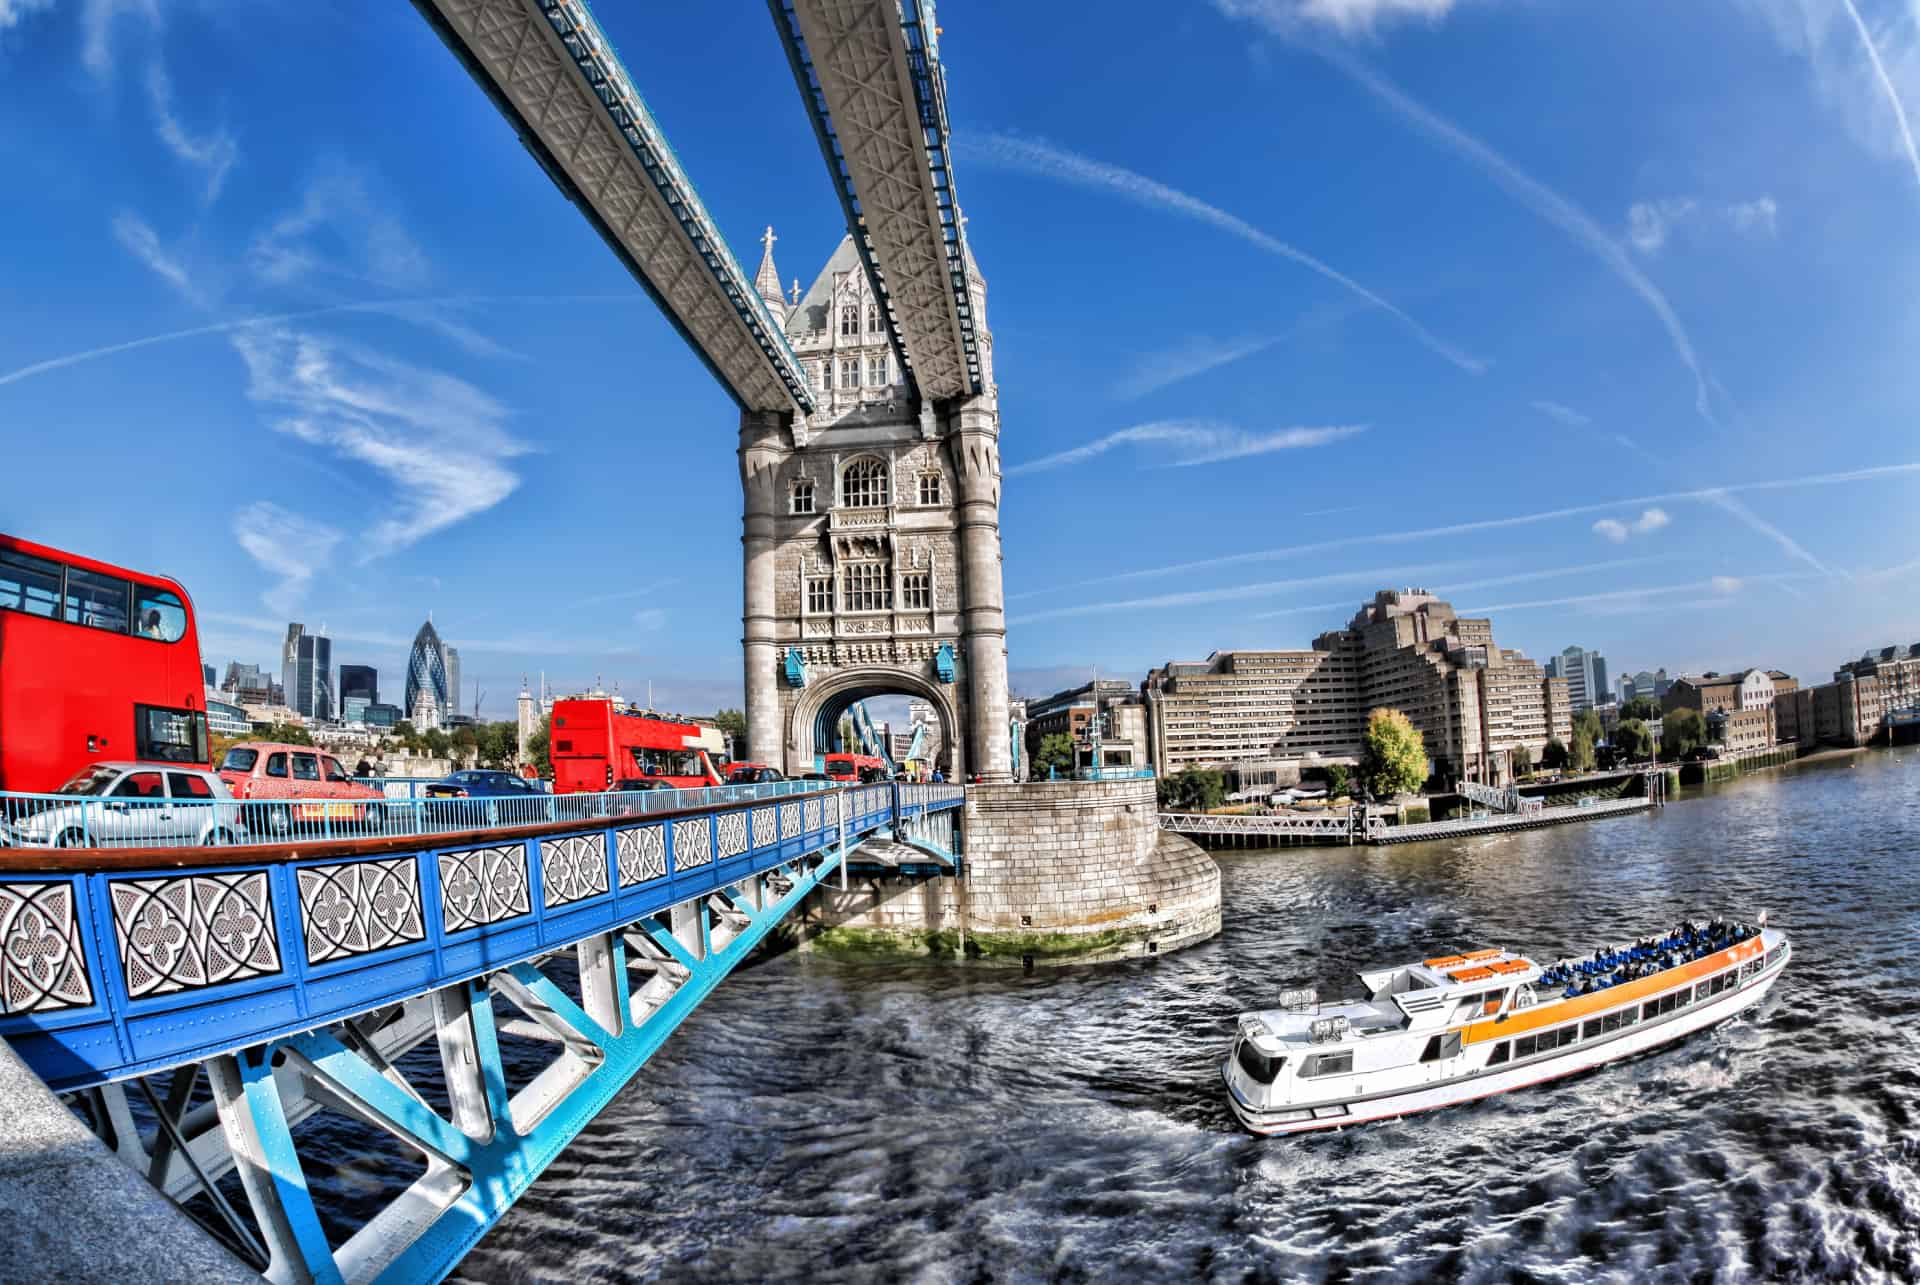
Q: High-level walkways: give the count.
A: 2